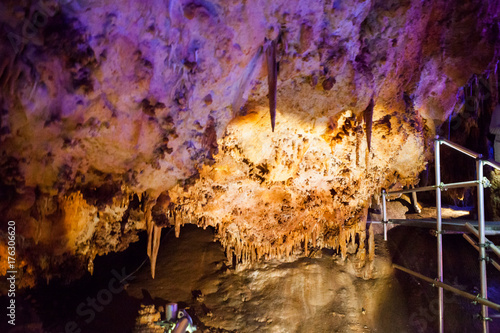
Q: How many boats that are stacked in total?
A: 0